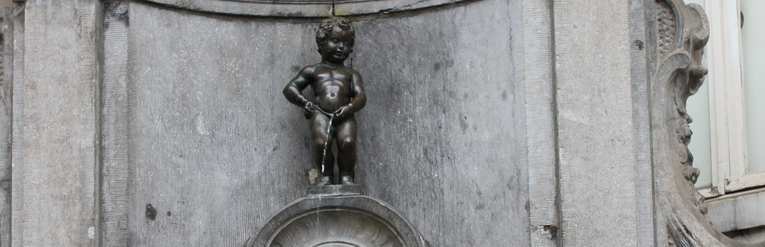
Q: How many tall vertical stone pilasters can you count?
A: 2